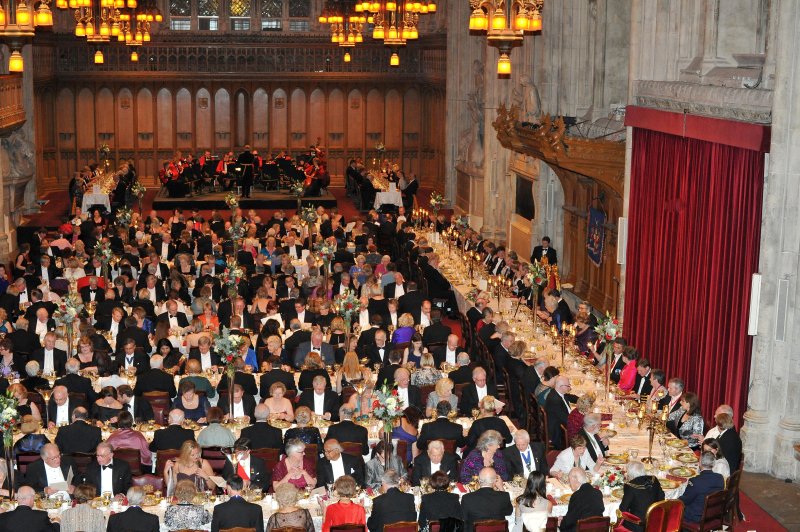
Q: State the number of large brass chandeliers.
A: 6